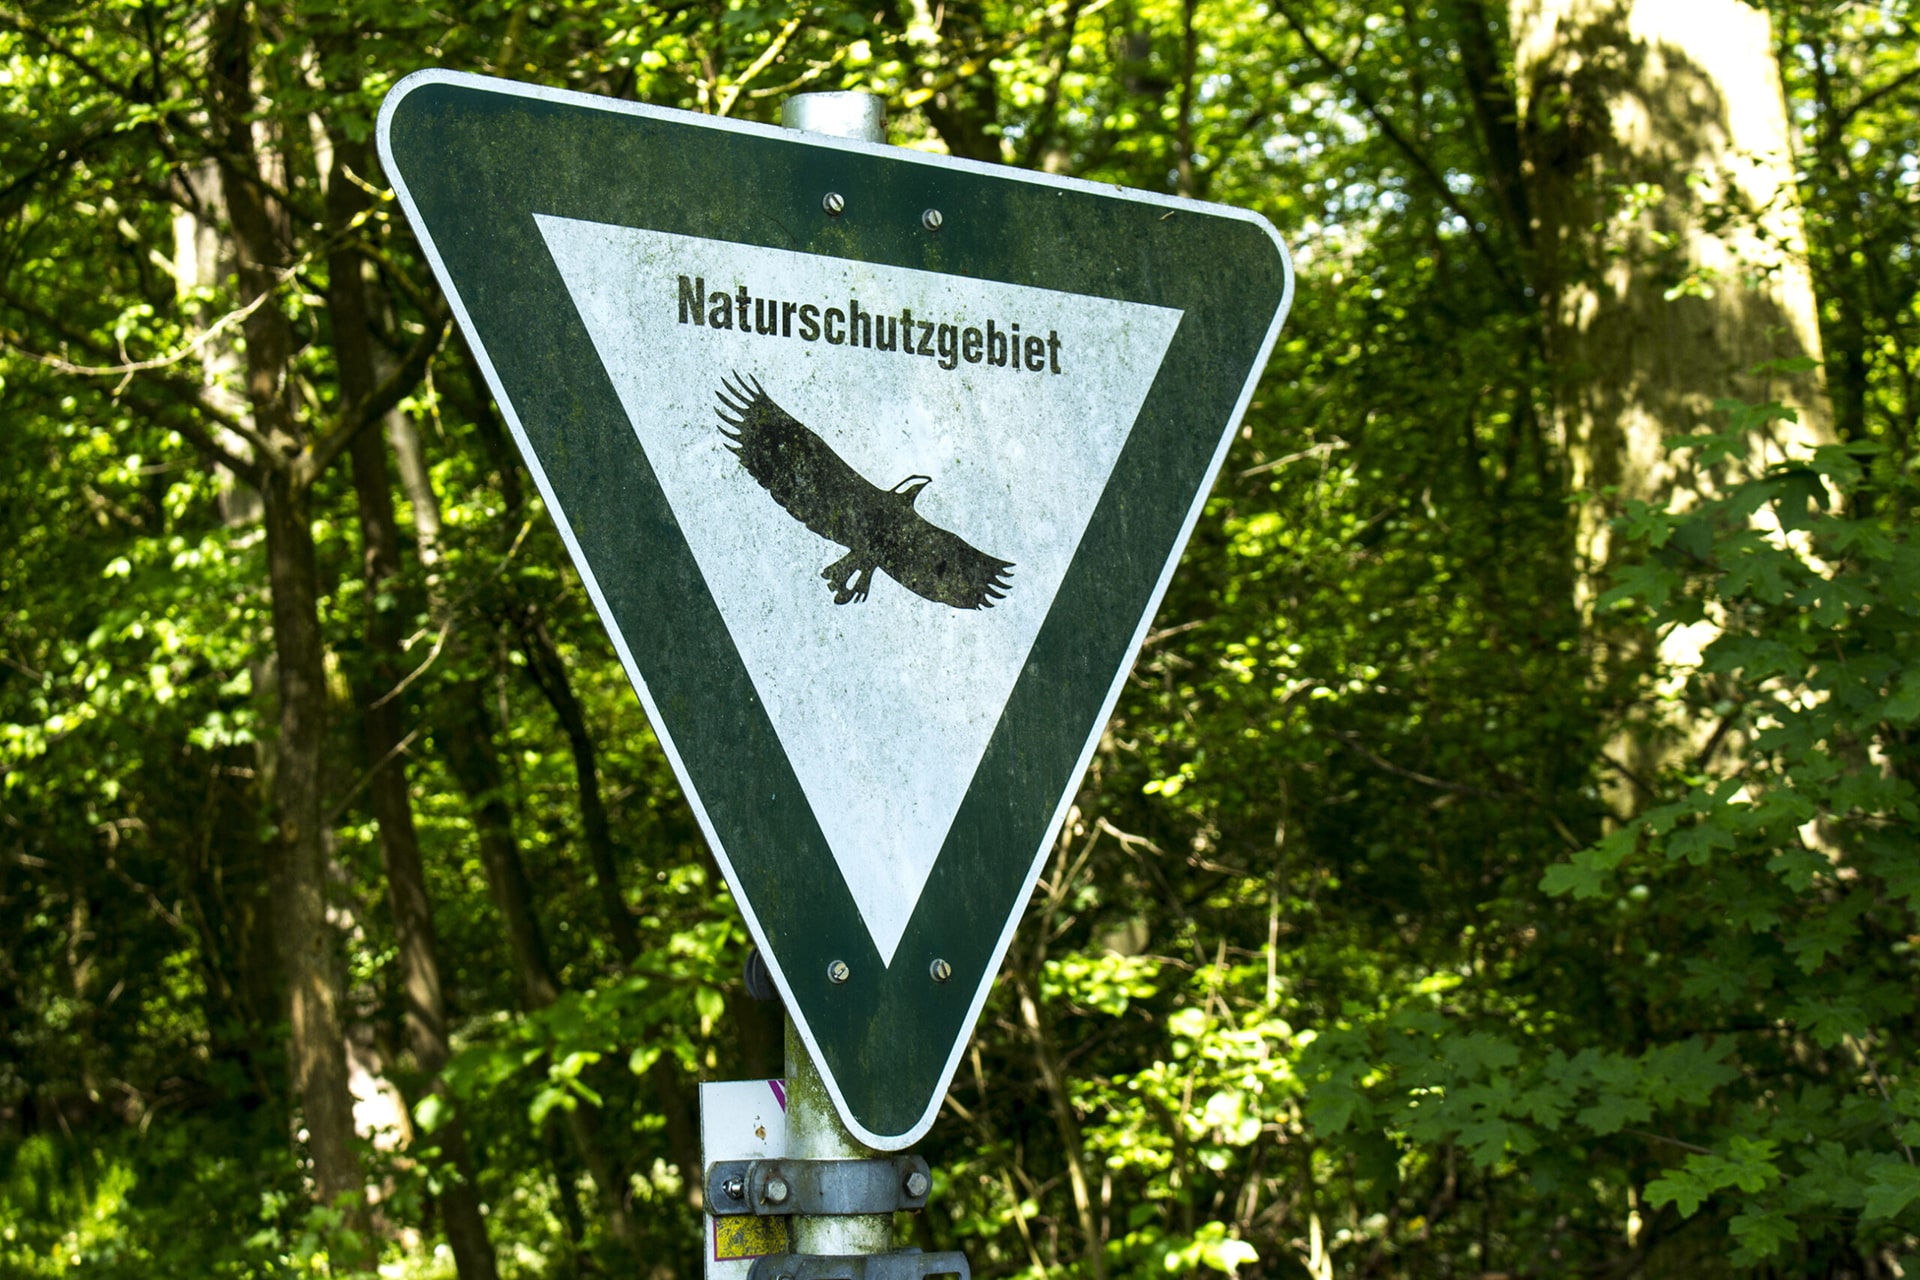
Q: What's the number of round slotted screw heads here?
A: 4